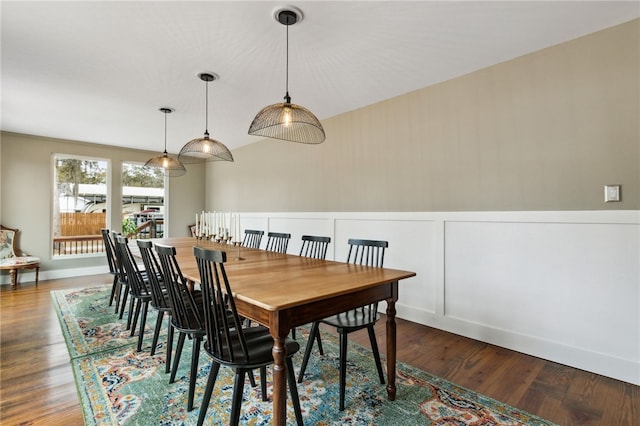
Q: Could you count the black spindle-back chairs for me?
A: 10